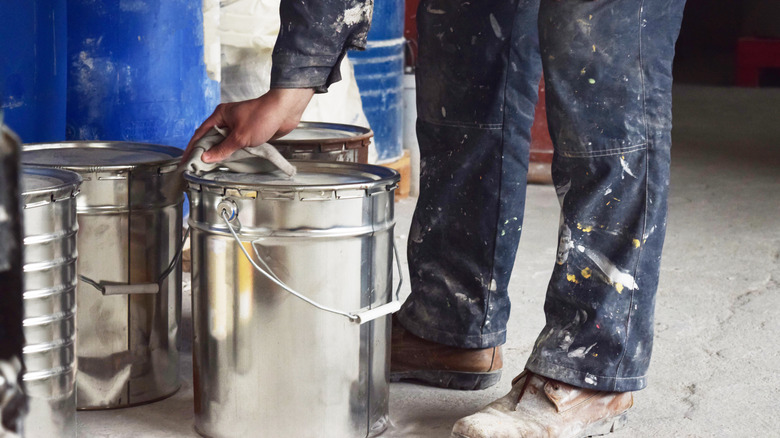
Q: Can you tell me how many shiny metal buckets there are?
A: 4